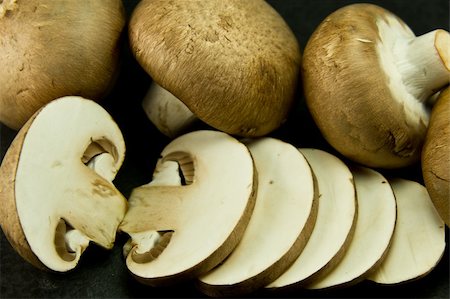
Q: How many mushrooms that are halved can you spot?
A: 1